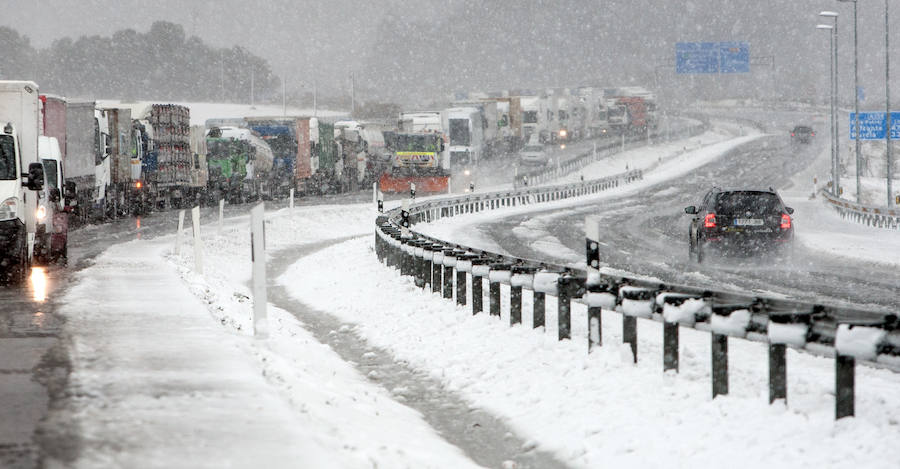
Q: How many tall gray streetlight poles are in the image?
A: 4